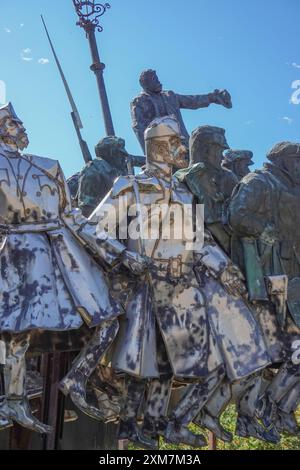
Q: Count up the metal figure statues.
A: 7